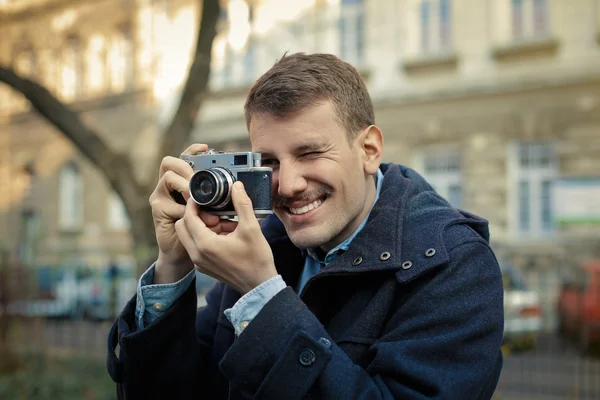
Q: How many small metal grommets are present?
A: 4